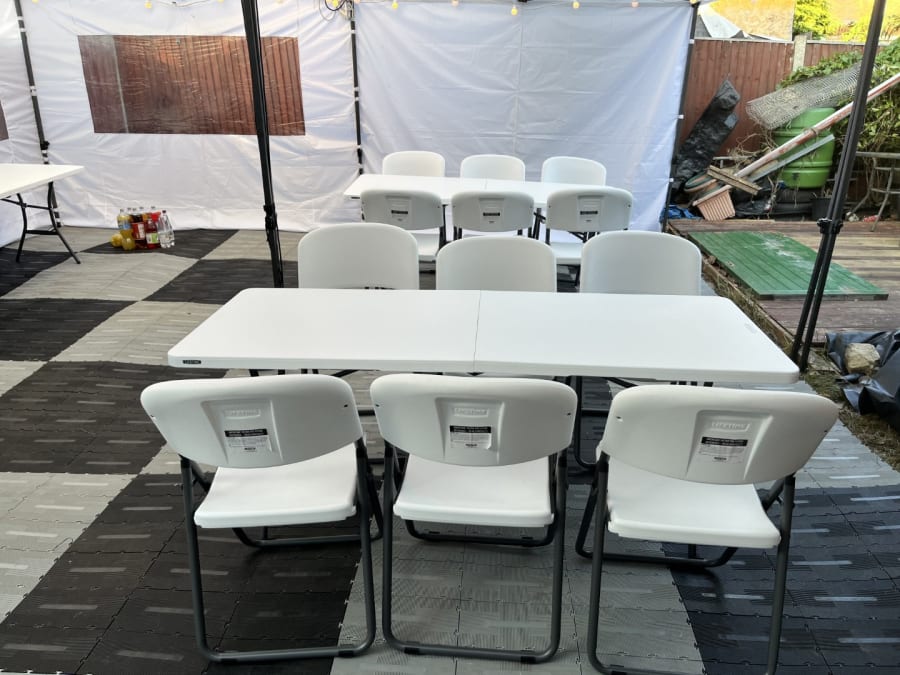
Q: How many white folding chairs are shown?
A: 12